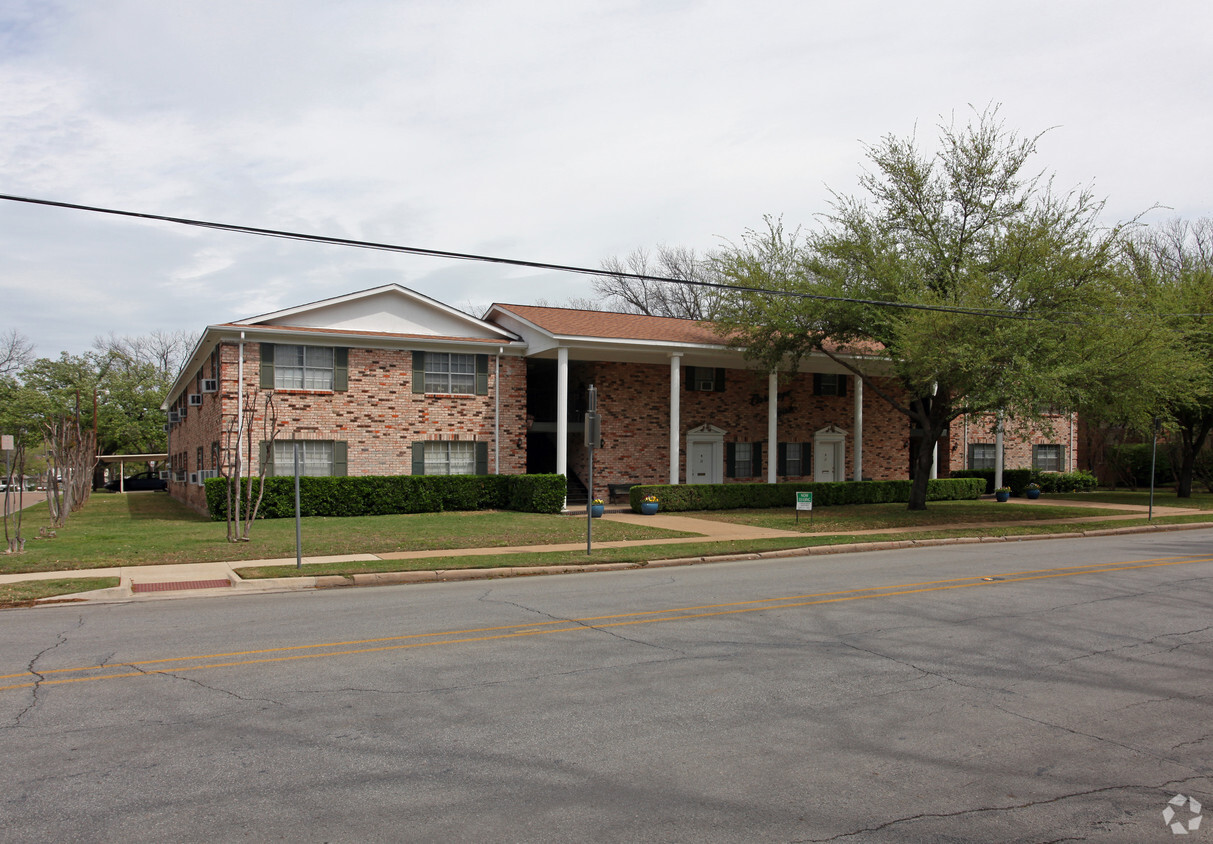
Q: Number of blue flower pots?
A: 4